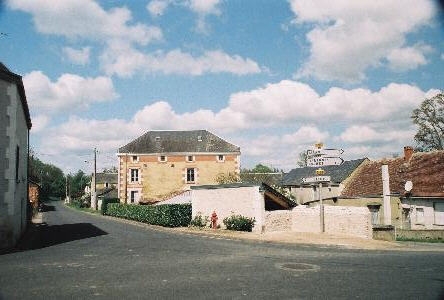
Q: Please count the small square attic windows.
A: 4